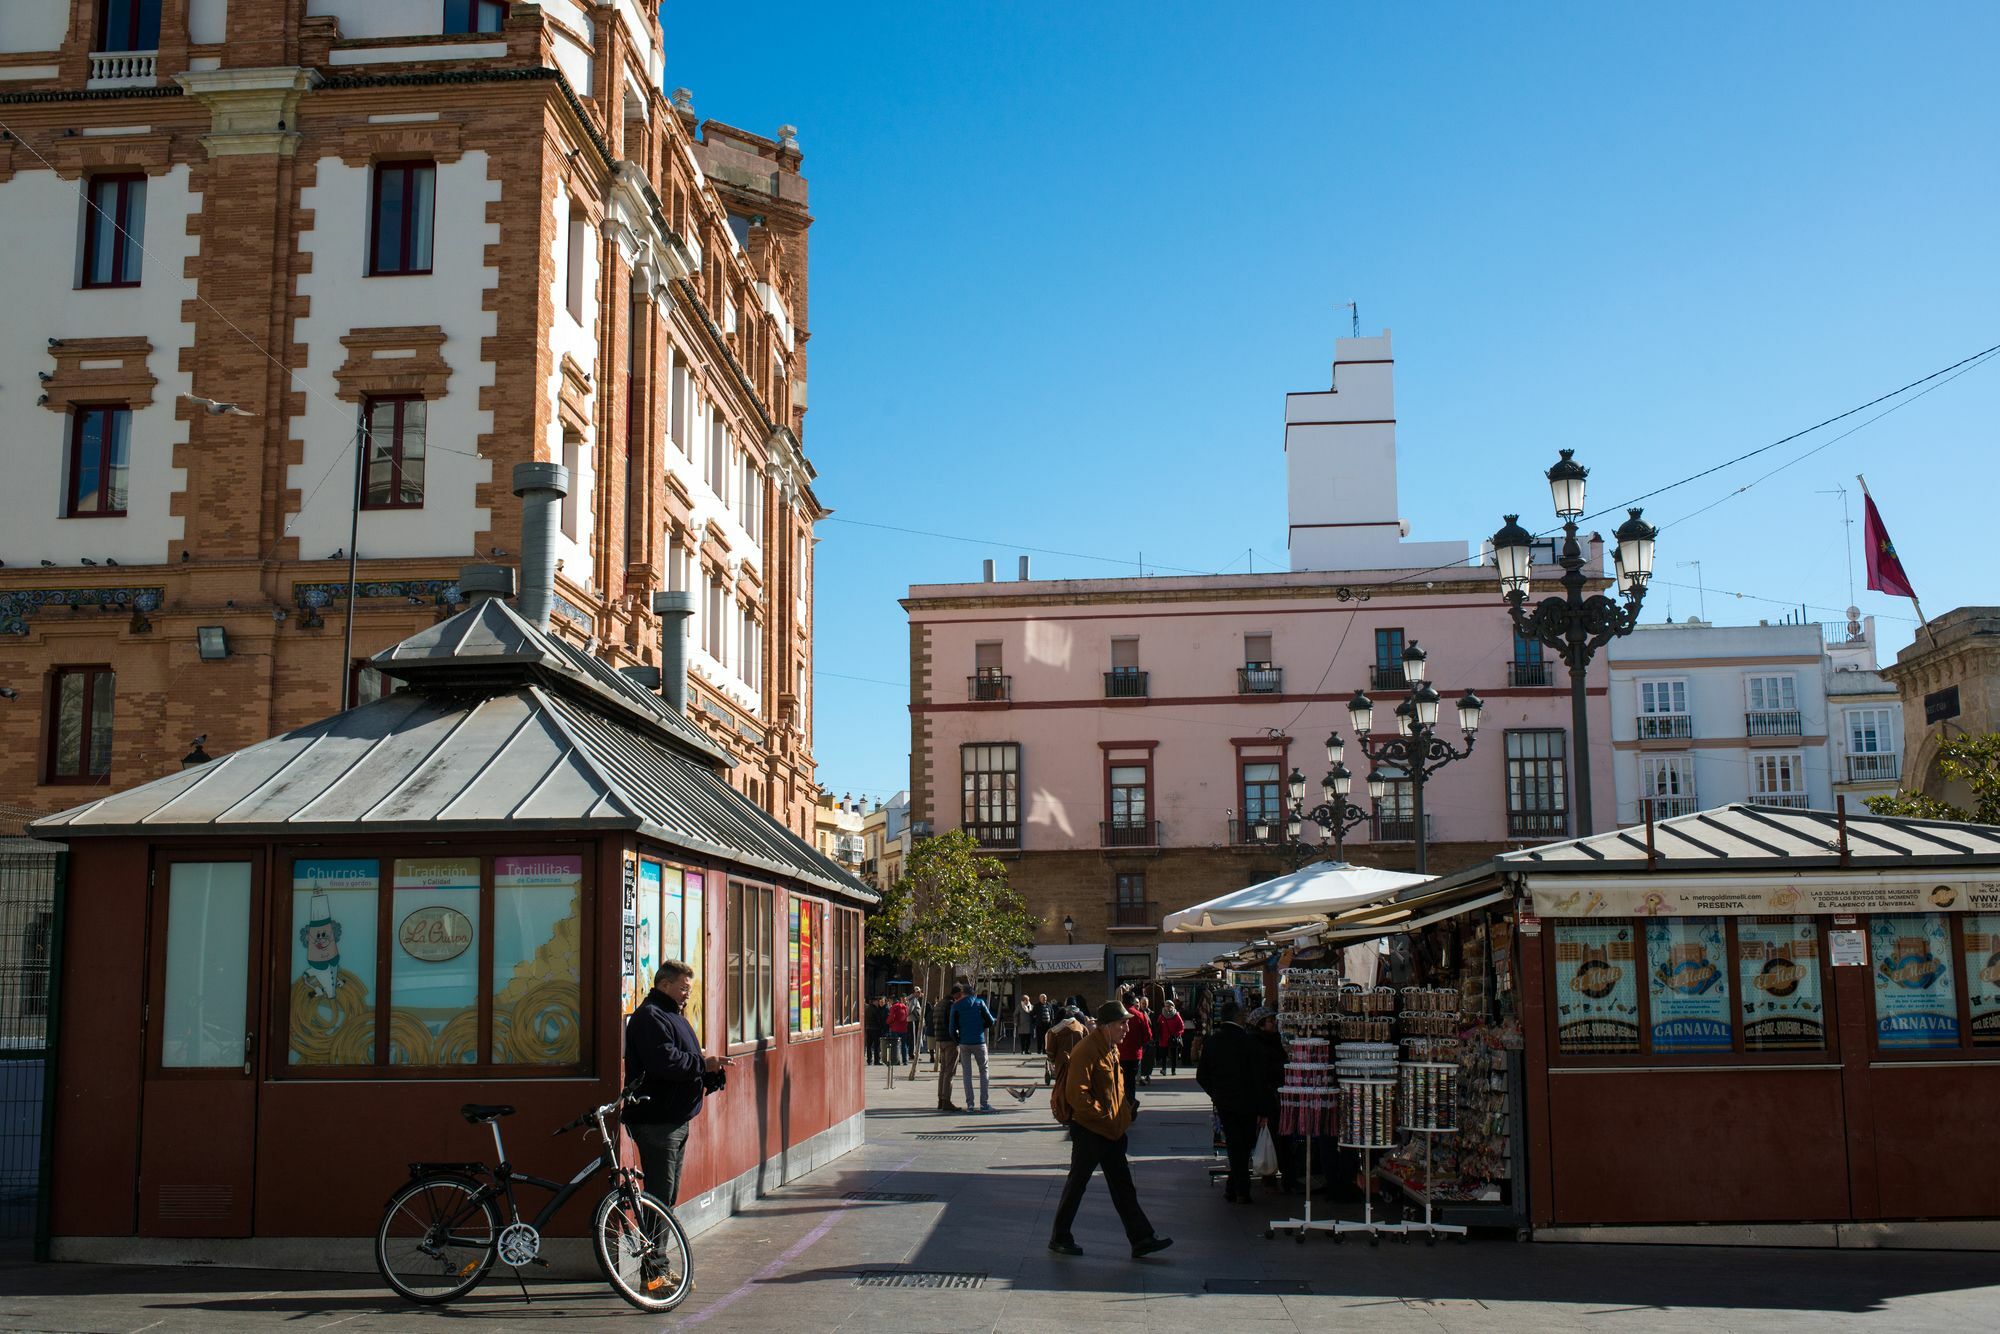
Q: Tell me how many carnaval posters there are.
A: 2